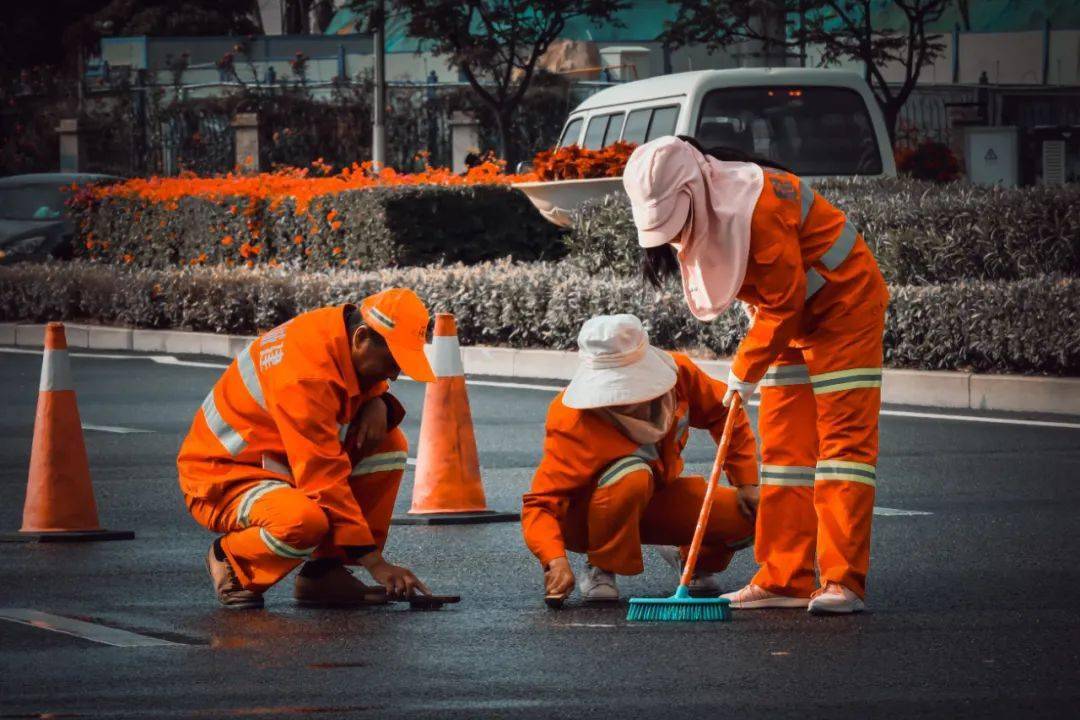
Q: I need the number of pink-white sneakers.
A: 2